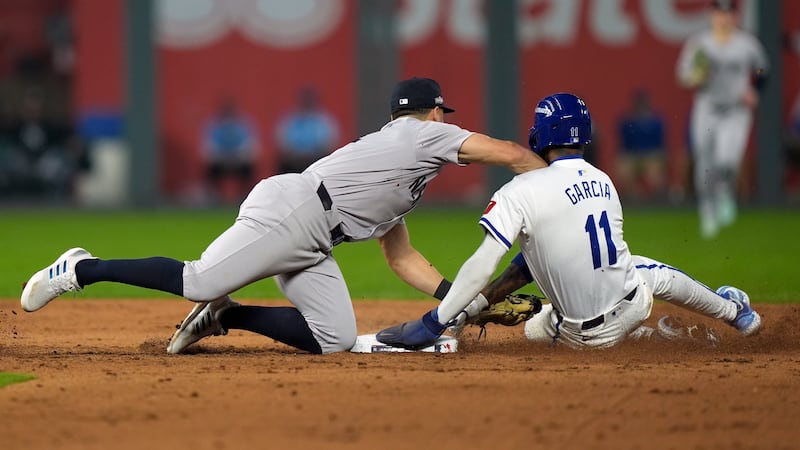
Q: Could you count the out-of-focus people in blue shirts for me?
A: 3